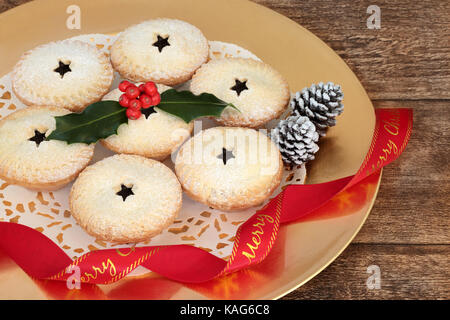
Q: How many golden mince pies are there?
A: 7